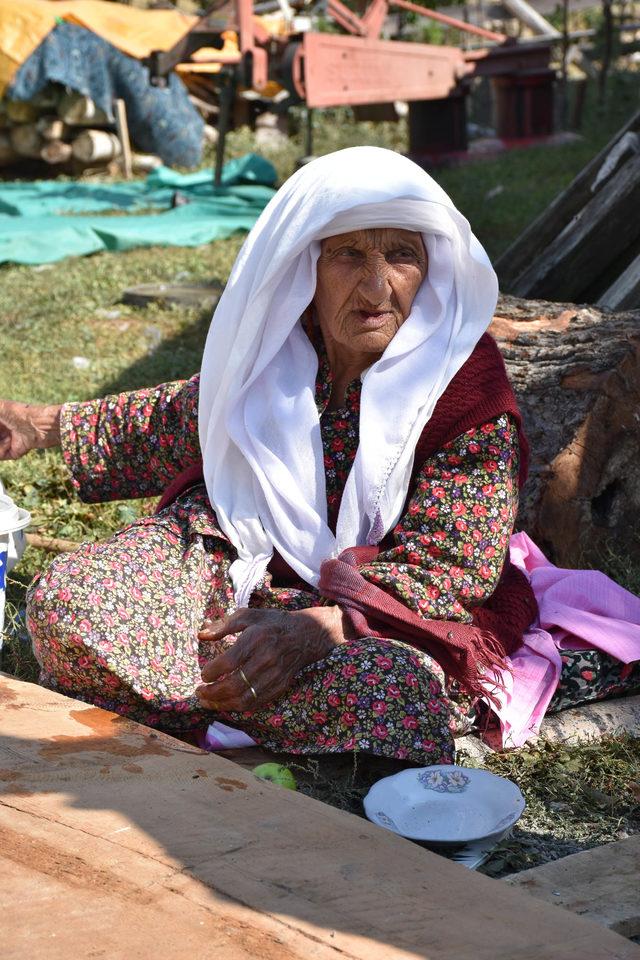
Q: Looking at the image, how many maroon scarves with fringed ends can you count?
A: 1